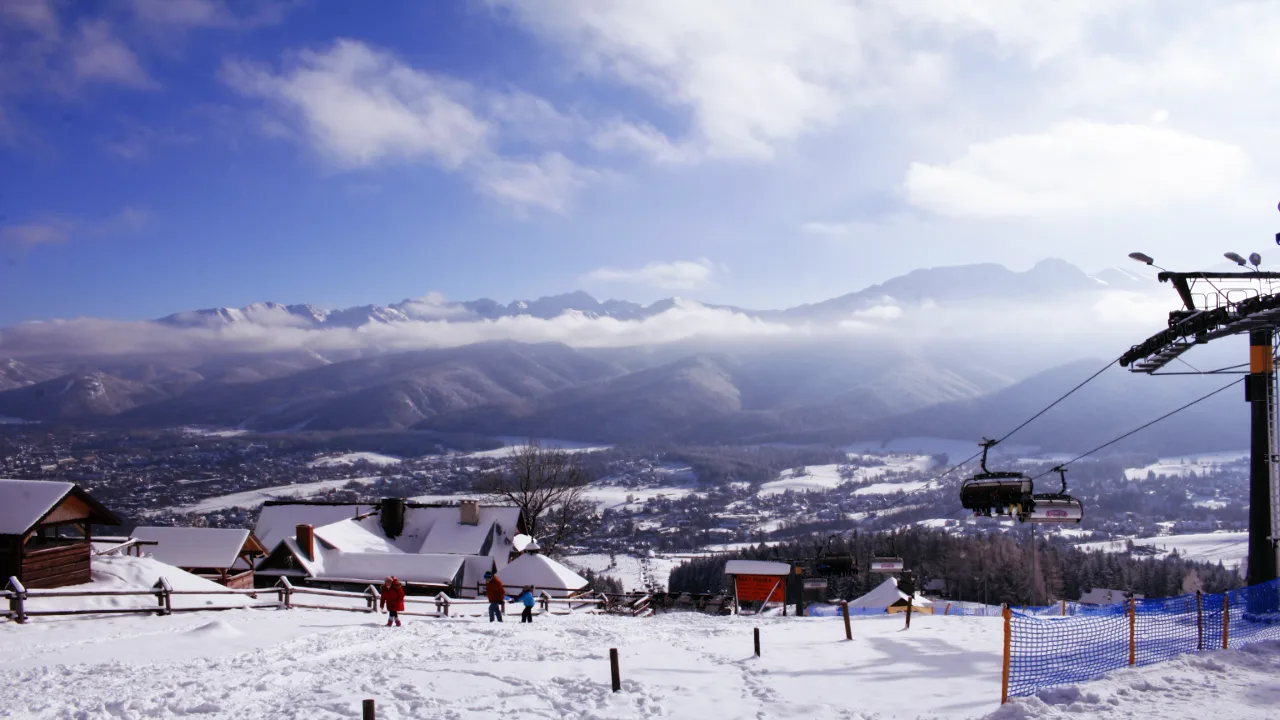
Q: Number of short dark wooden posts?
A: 5